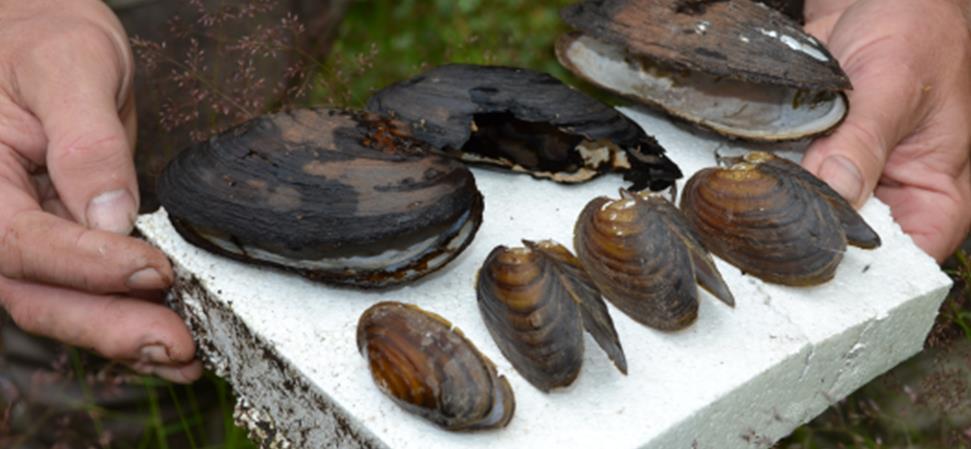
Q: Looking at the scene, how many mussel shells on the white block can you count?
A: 7